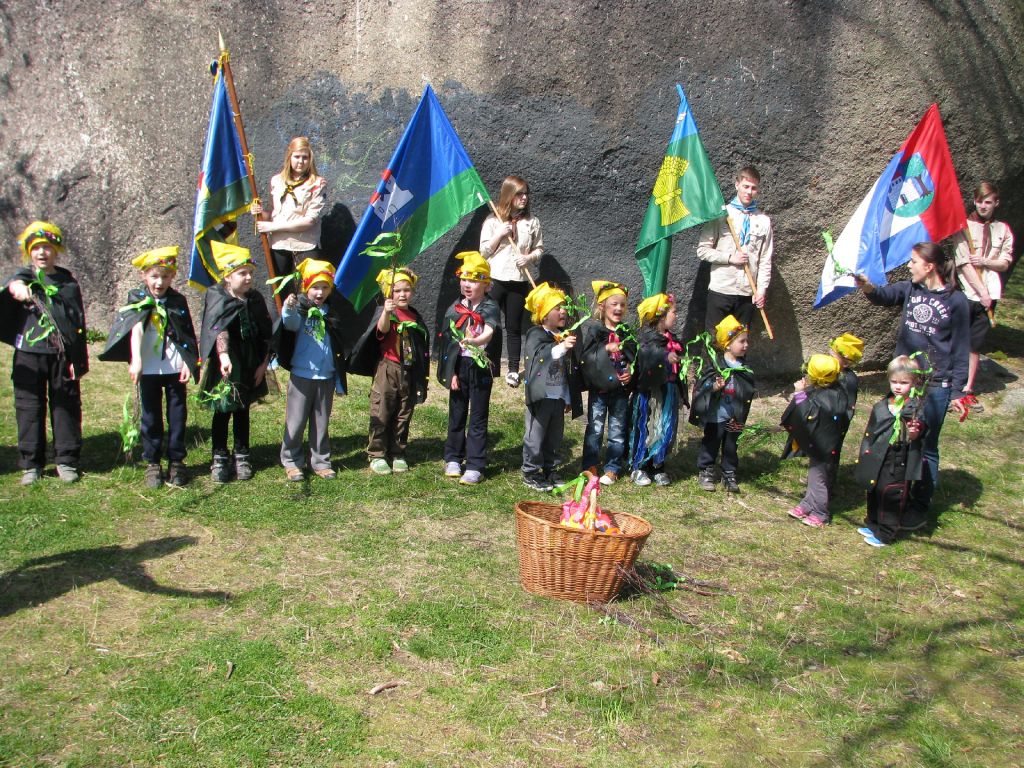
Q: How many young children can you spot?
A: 13